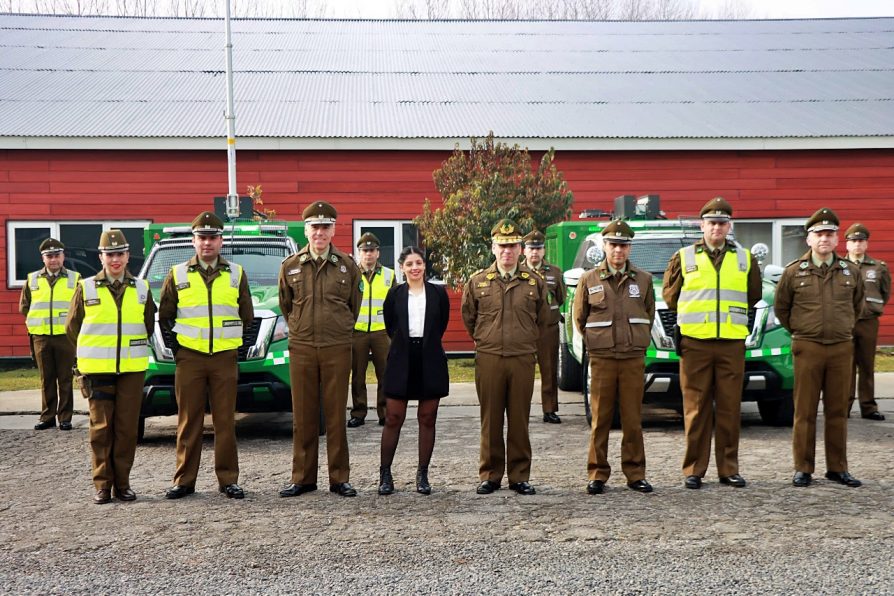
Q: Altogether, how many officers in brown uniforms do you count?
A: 11